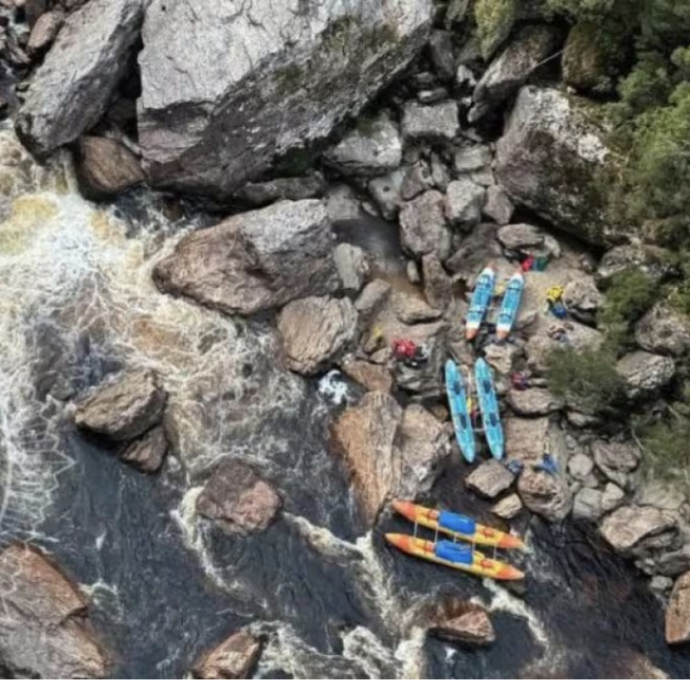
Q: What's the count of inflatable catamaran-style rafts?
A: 3